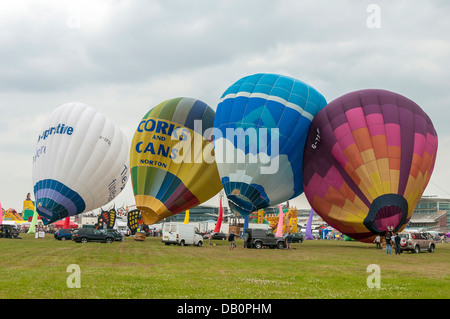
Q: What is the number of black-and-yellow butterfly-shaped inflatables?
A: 2